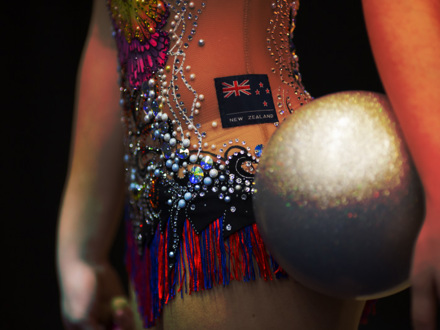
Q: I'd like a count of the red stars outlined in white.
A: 4